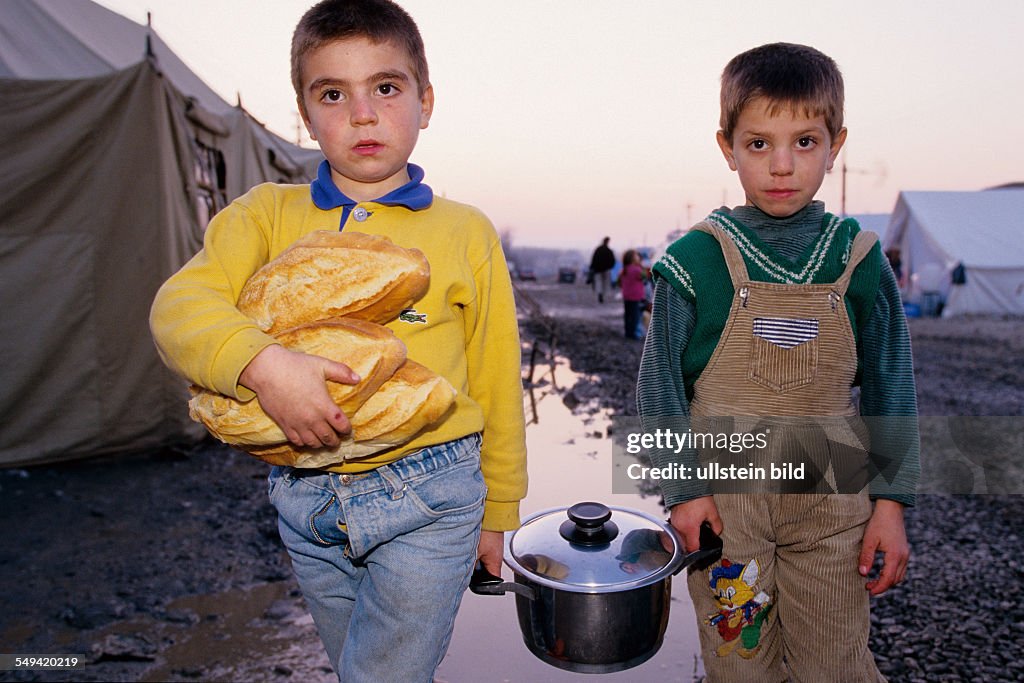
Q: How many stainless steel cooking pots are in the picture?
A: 1